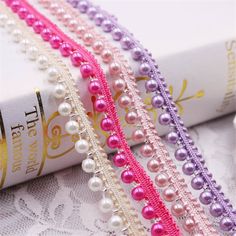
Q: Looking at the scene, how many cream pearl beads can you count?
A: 15